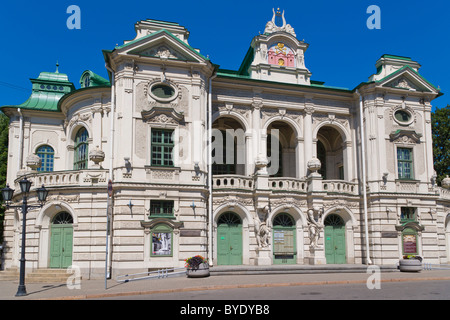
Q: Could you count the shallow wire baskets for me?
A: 0